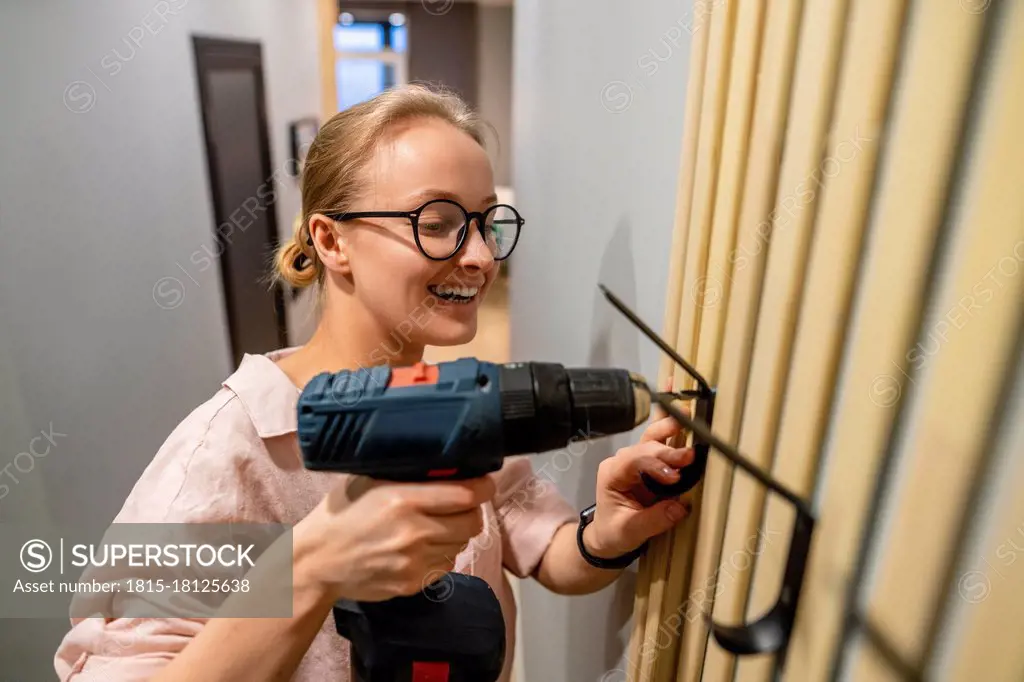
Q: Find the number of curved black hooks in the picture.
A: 2